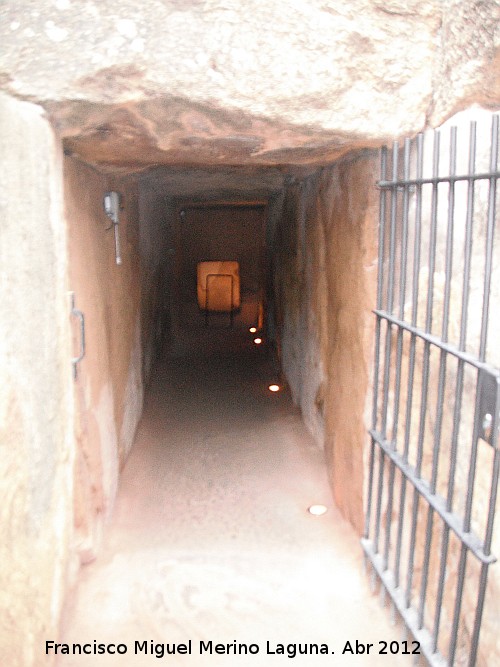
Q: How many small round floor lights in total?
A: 4